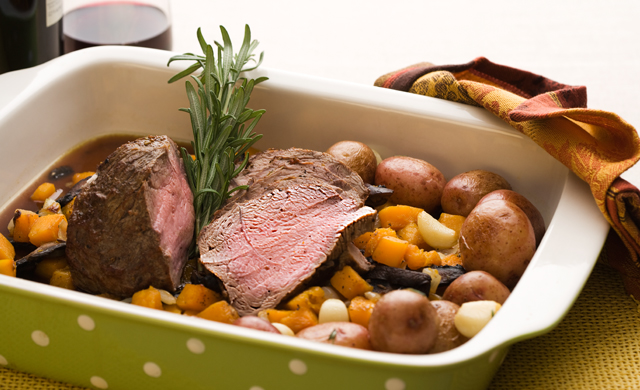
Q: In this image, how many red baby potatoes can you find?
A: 10